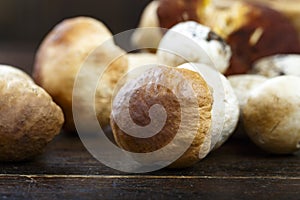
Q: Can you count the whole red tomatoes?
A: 0